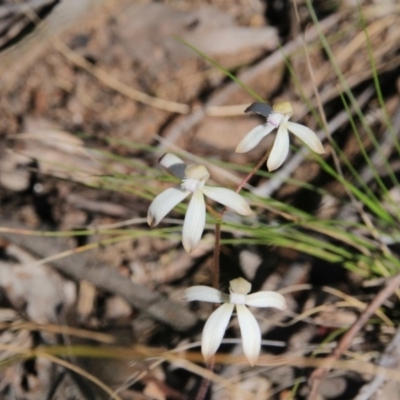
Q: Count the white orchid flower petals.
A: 12